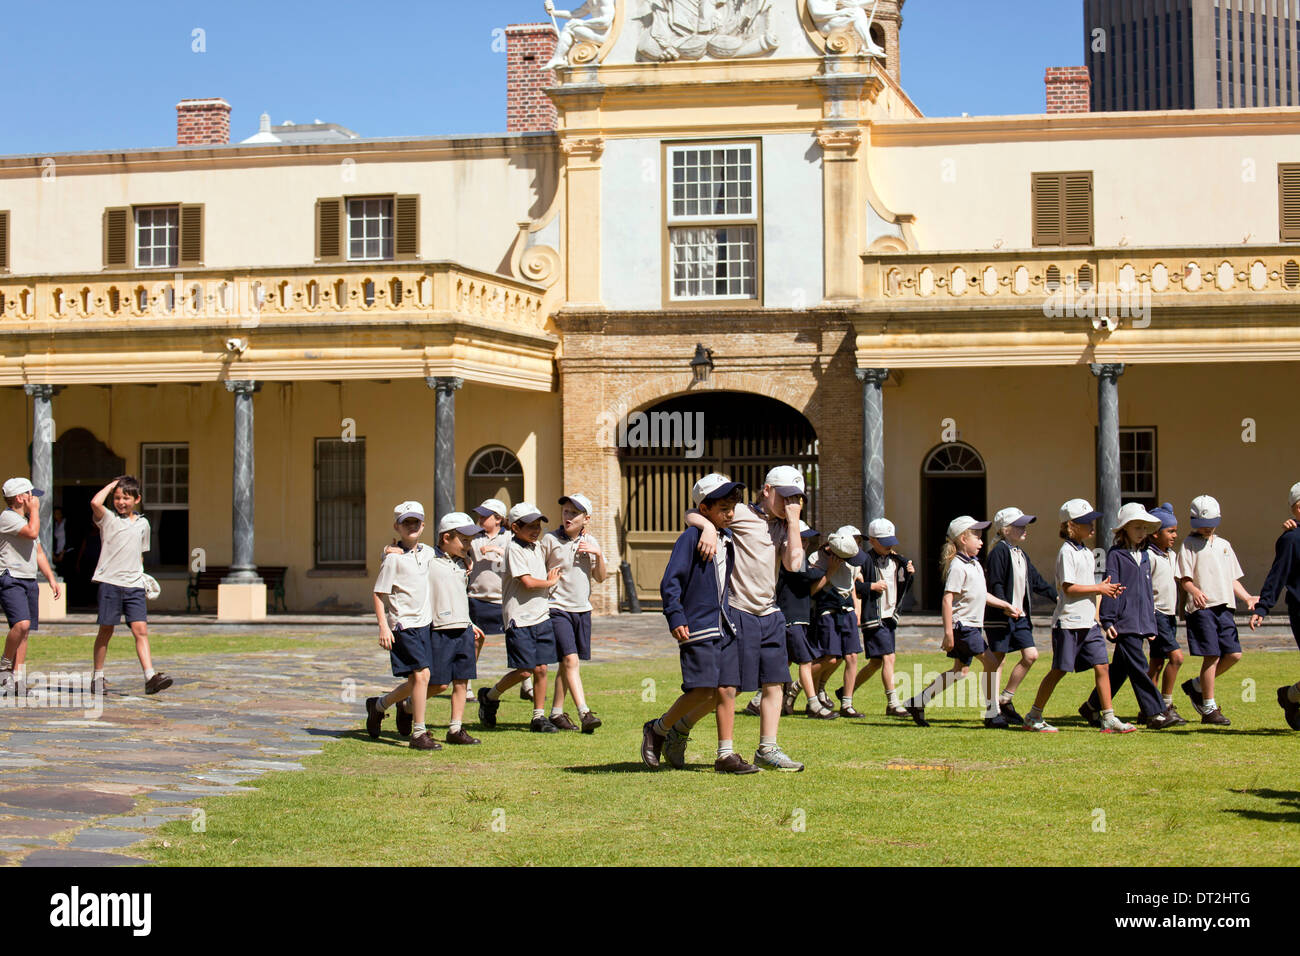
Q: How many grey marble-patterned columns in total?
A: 5